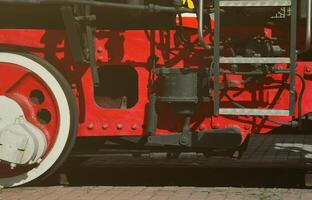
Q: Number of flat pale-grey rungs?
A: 3